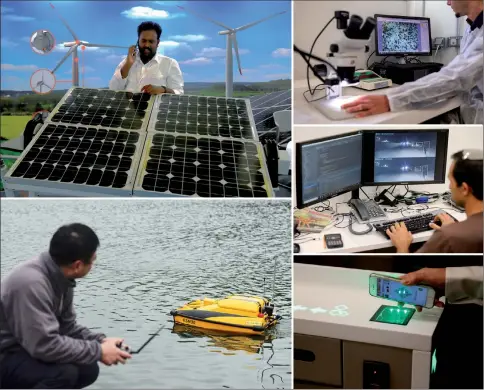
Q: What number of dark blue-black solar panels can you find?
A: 4